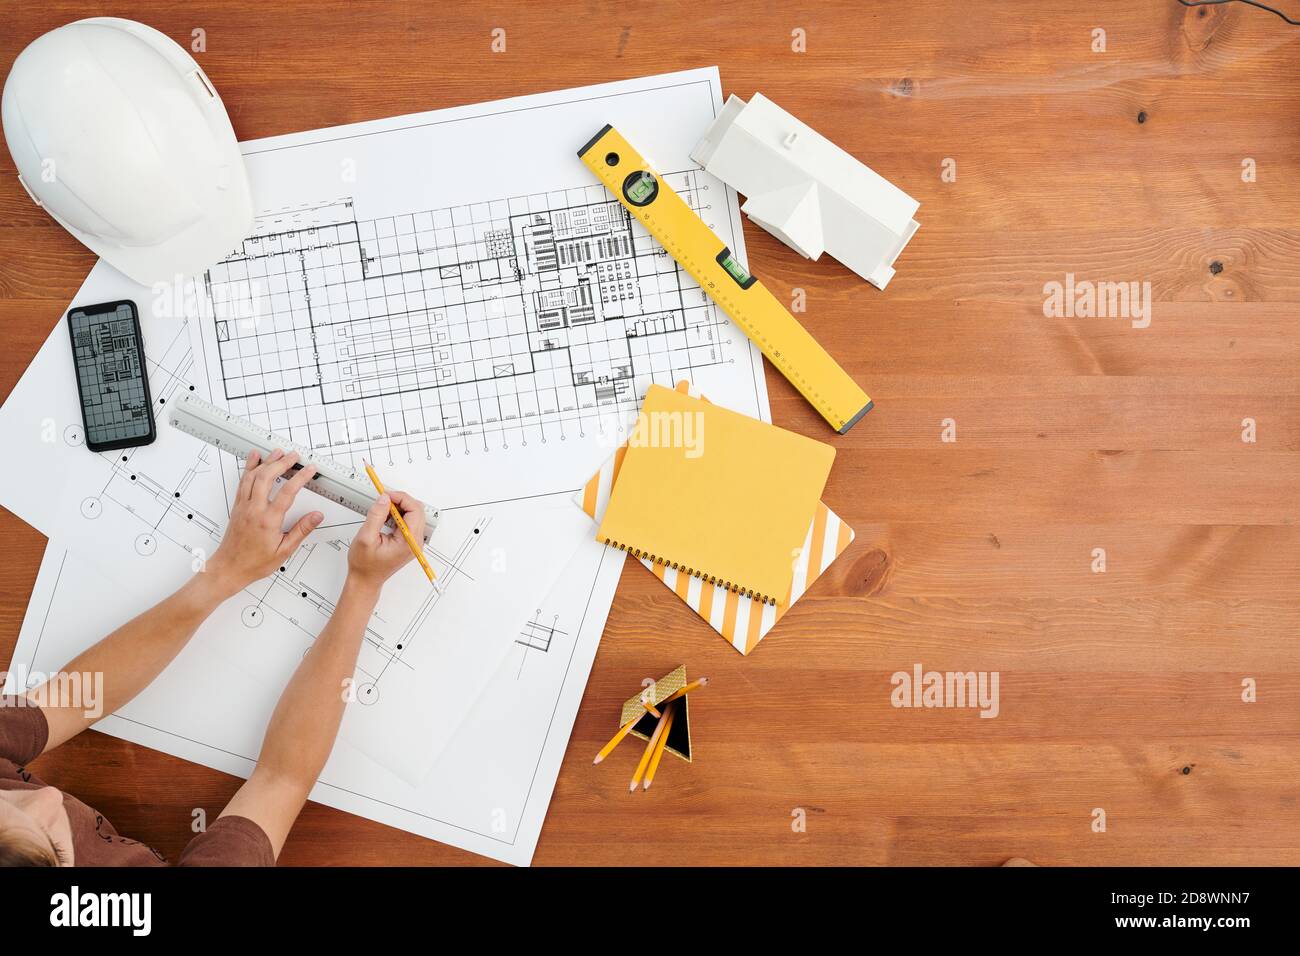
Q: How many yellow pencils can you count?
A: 6